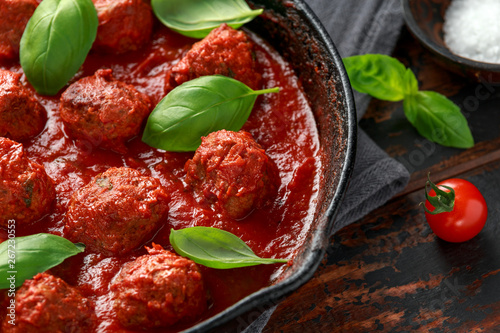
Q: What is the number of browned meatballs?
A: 10